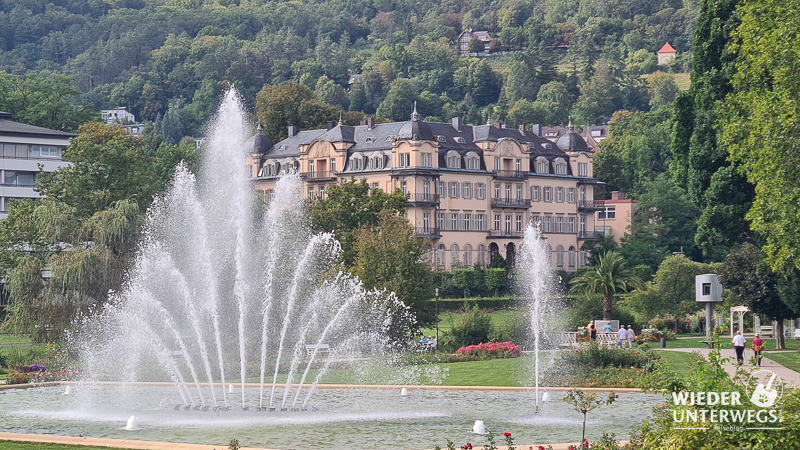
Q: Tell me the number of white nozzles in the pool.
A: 6